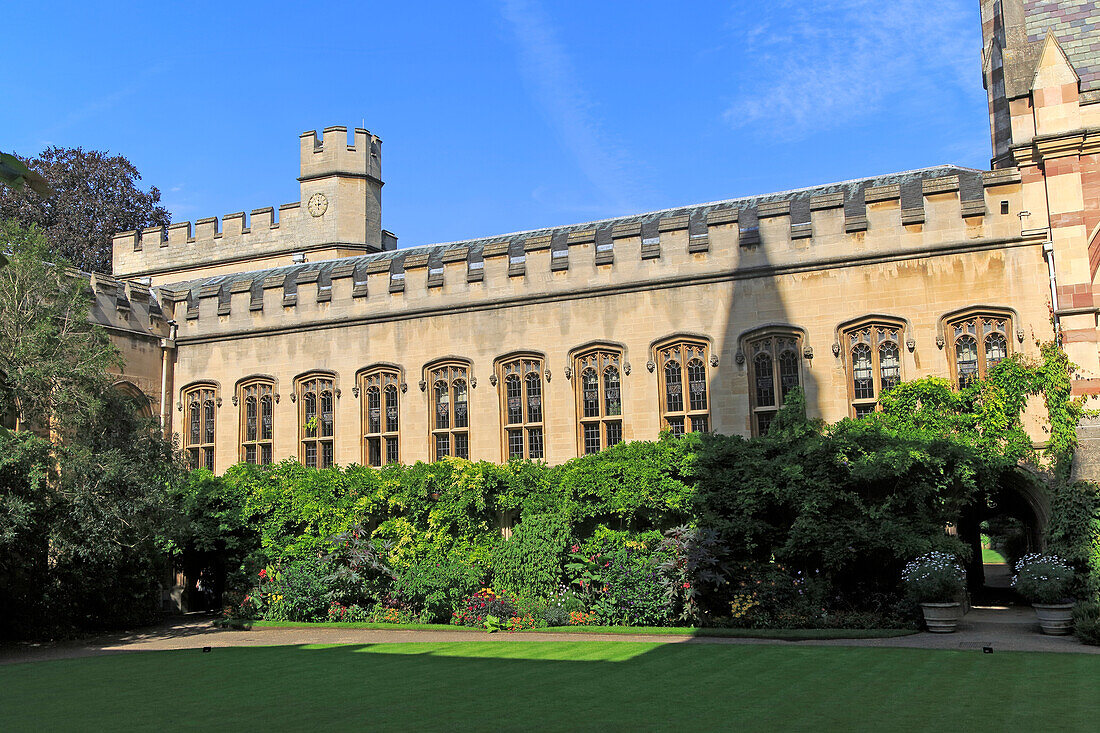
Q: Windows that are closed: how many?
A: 11